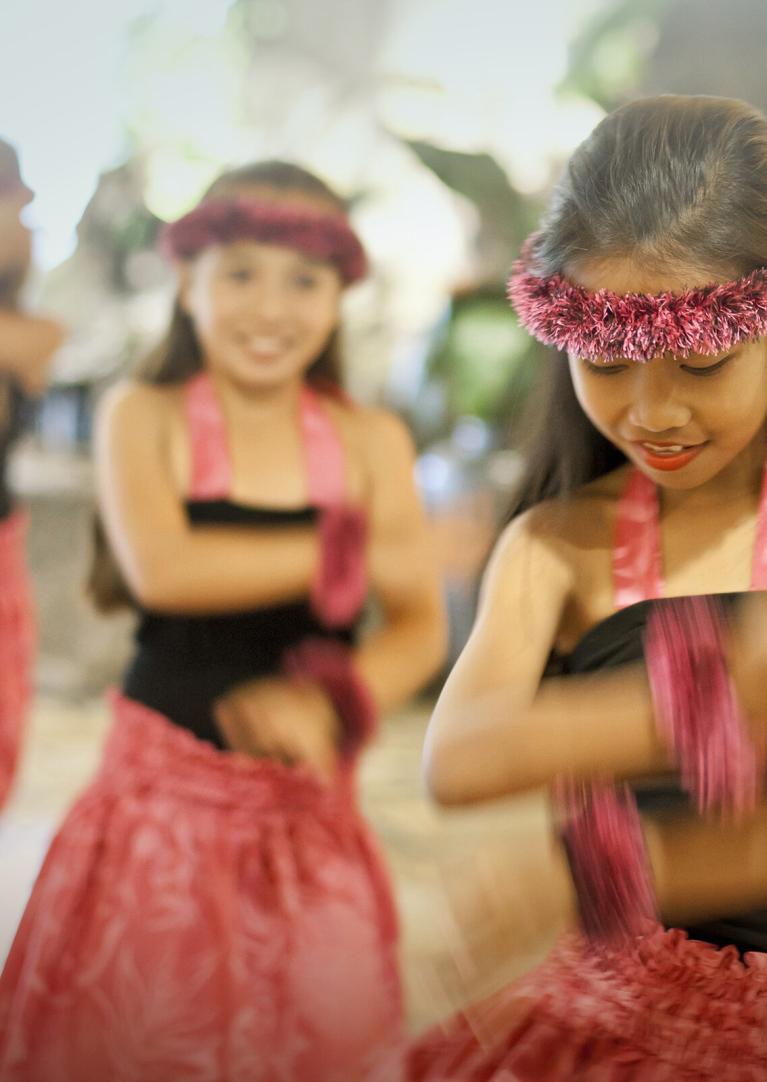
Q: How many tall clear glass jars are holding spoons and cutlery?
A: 0